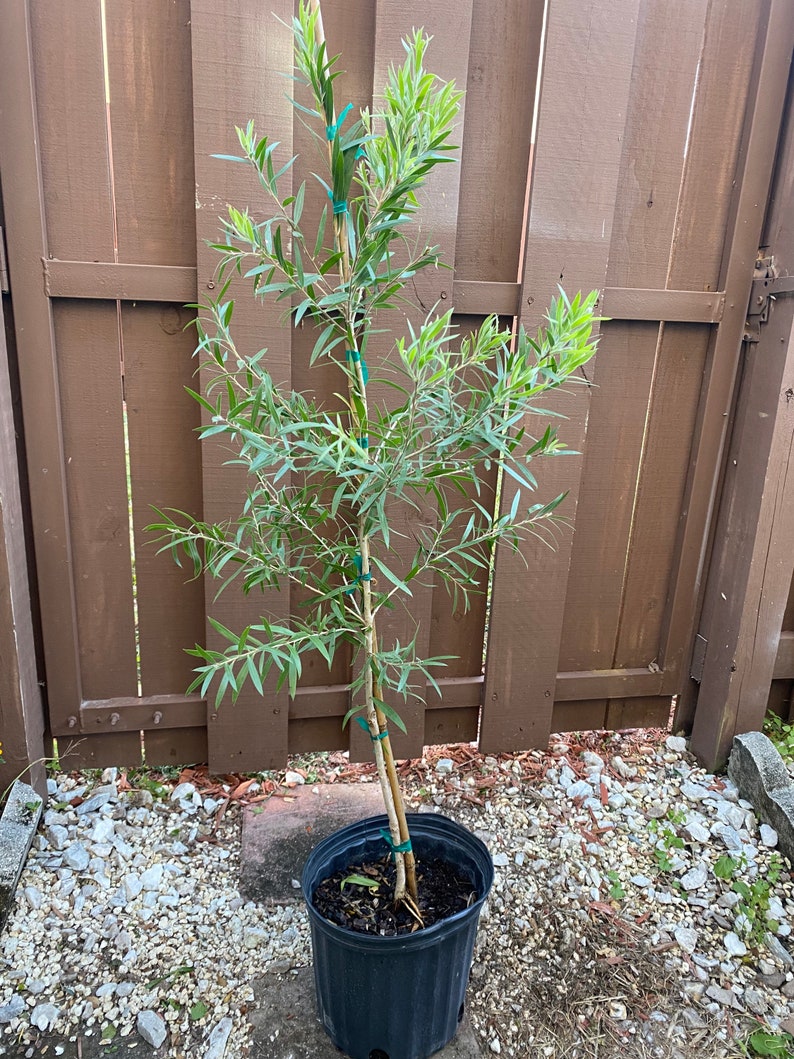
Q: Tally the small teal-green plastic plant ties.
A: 7